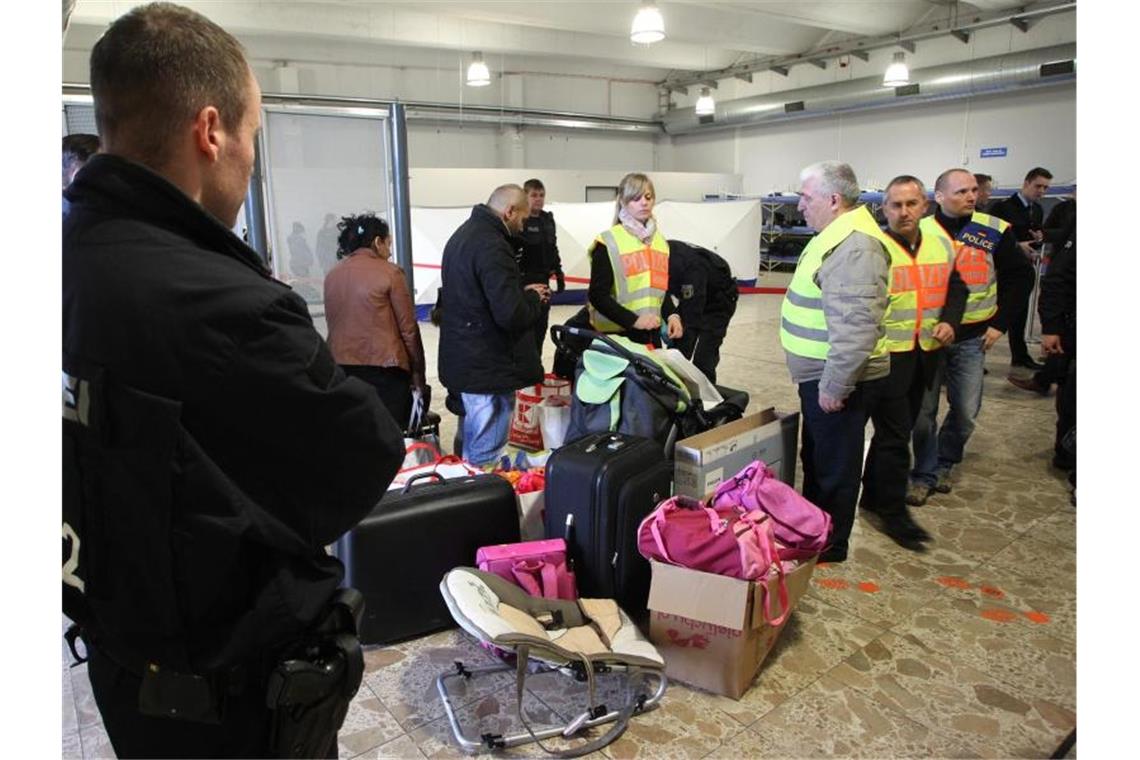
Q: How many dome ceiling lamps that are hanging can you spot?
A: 4